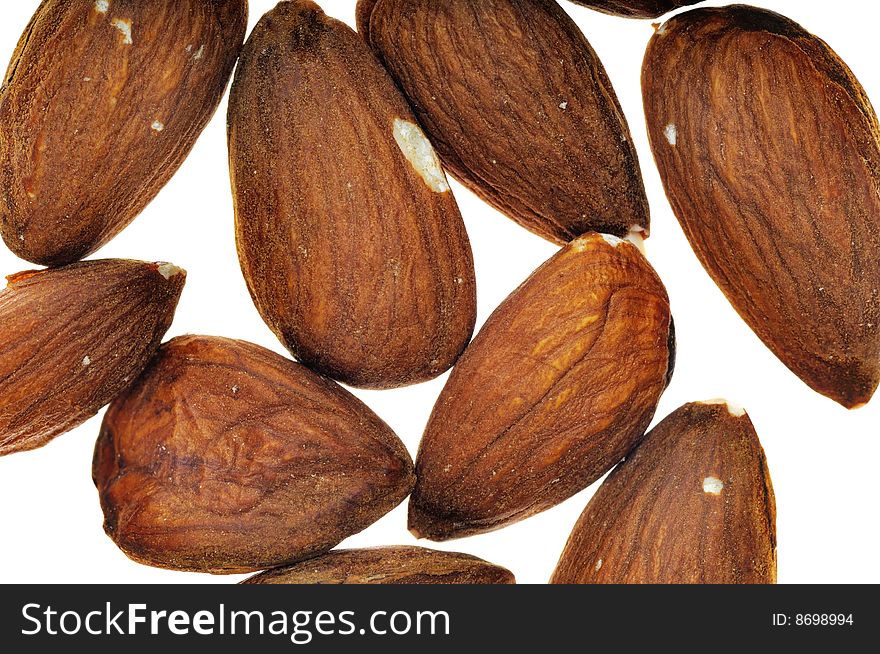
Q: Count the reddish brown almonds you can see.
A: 10